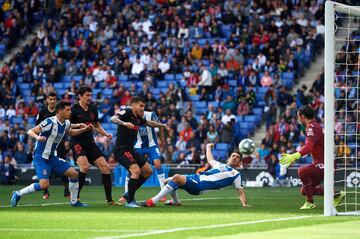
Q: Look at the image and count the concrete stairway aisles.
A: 2